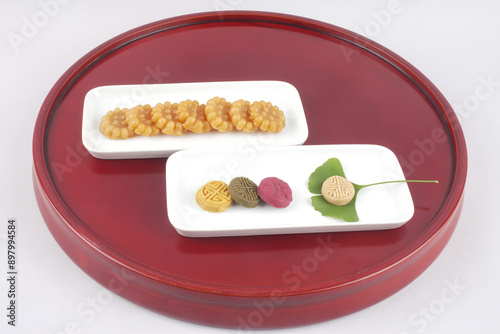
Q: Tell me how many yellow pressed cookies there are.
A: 1